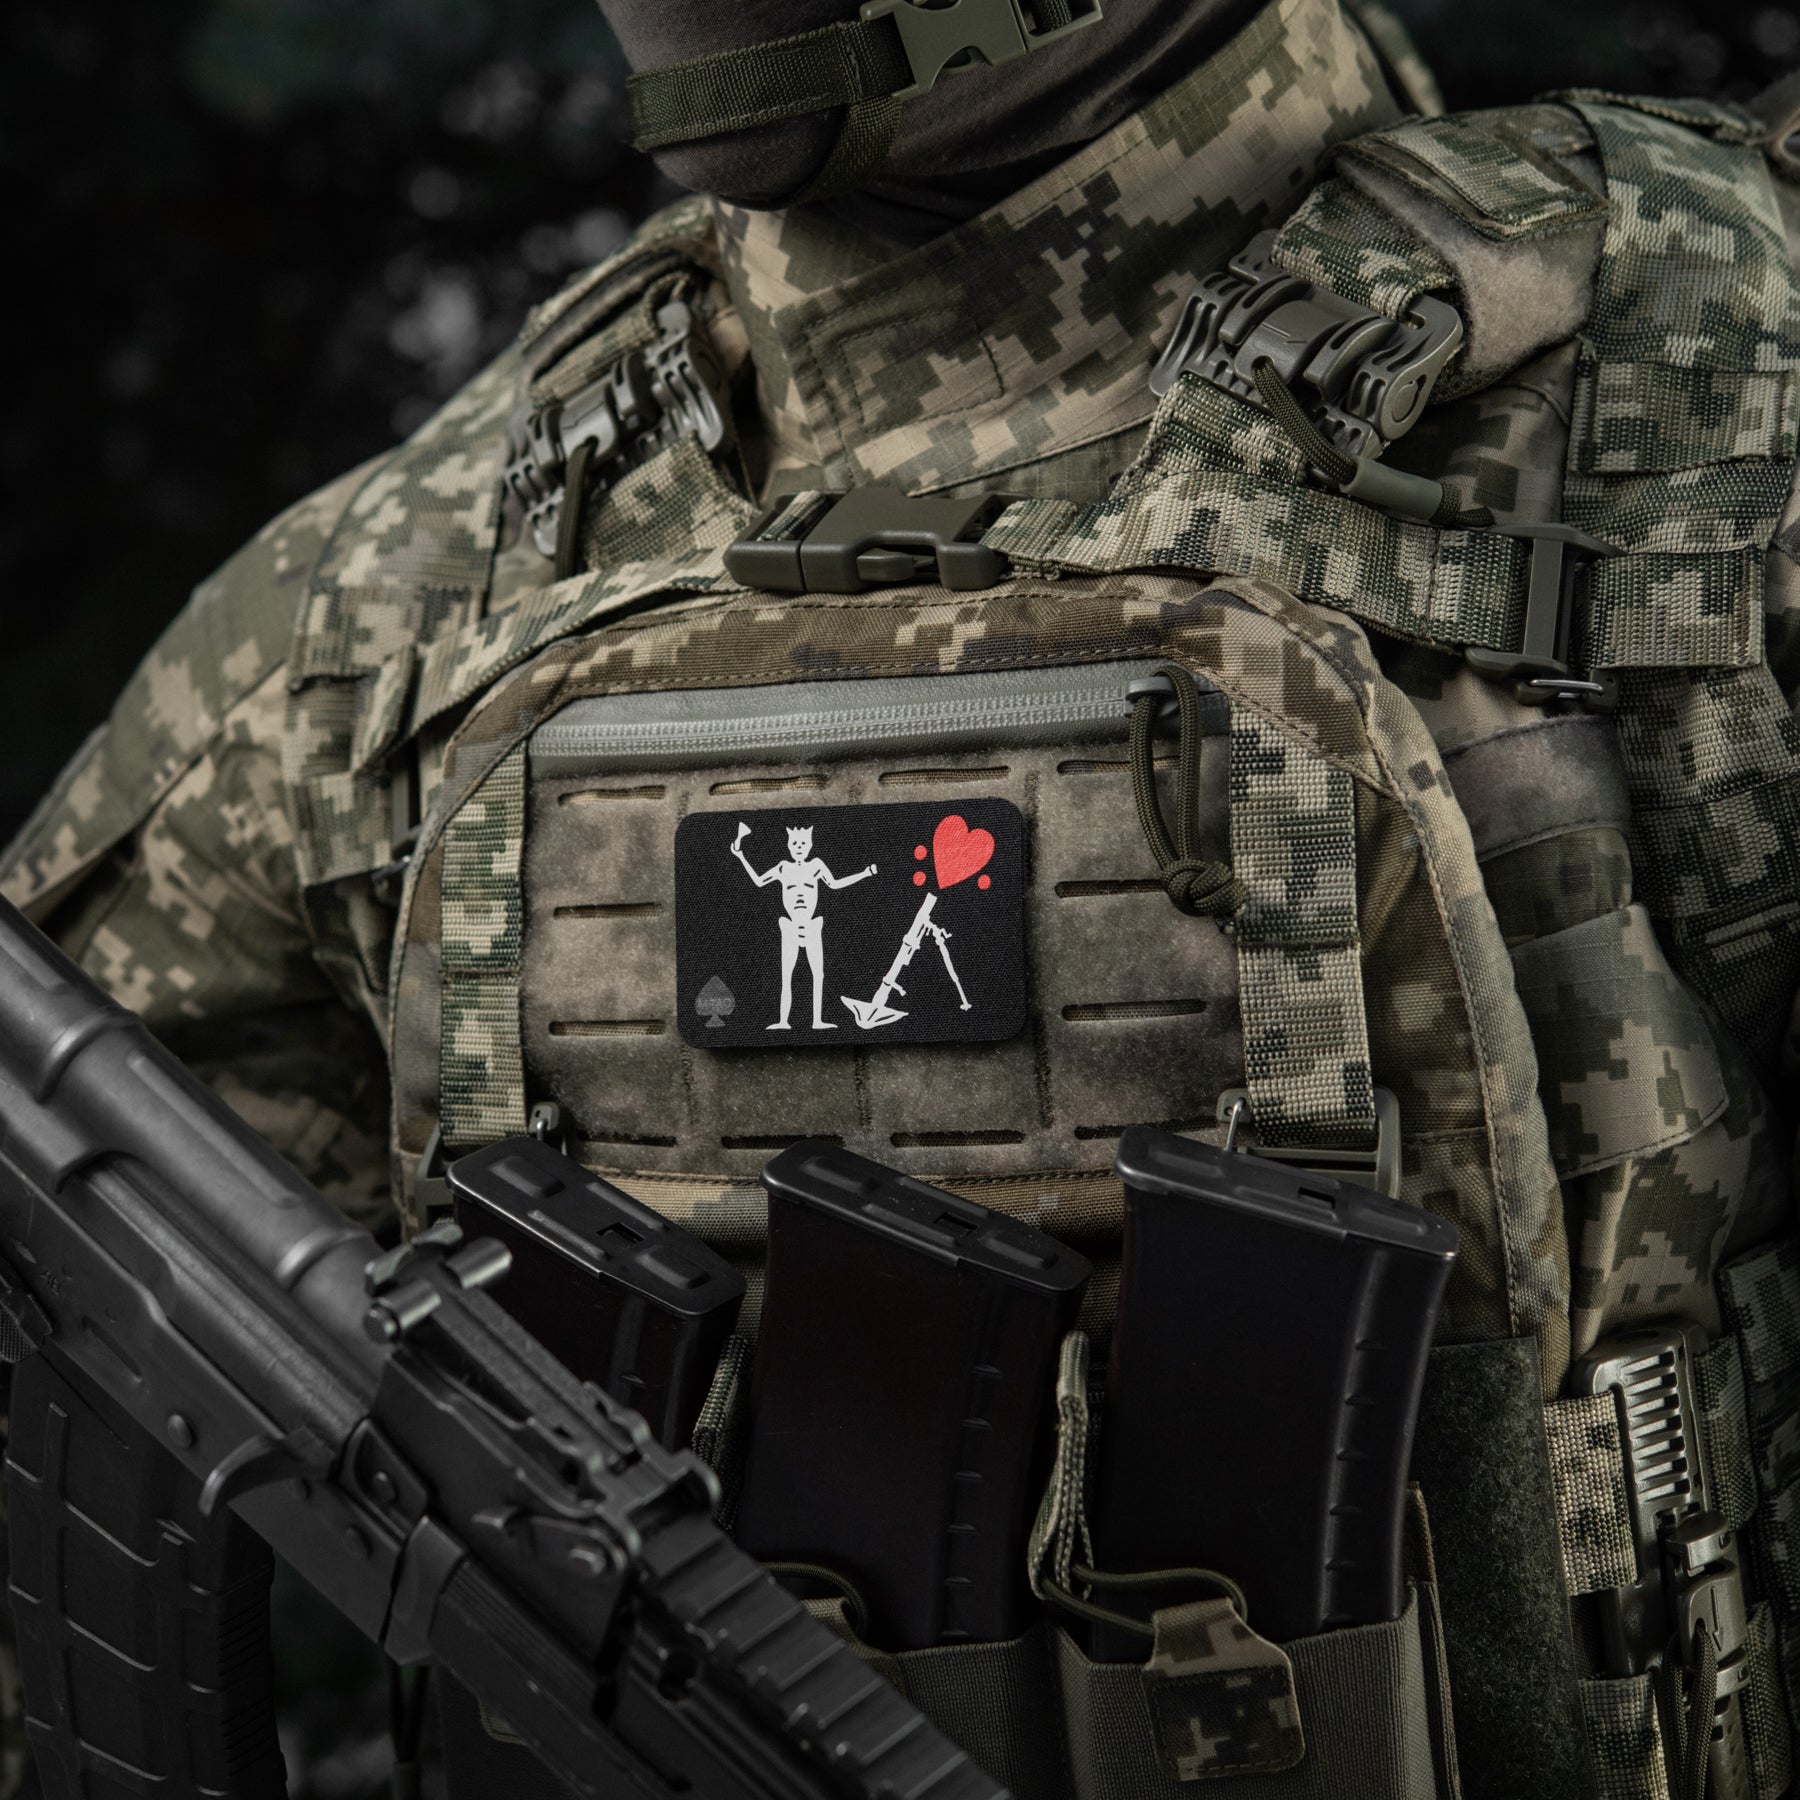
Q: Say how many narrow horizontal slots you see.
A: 12